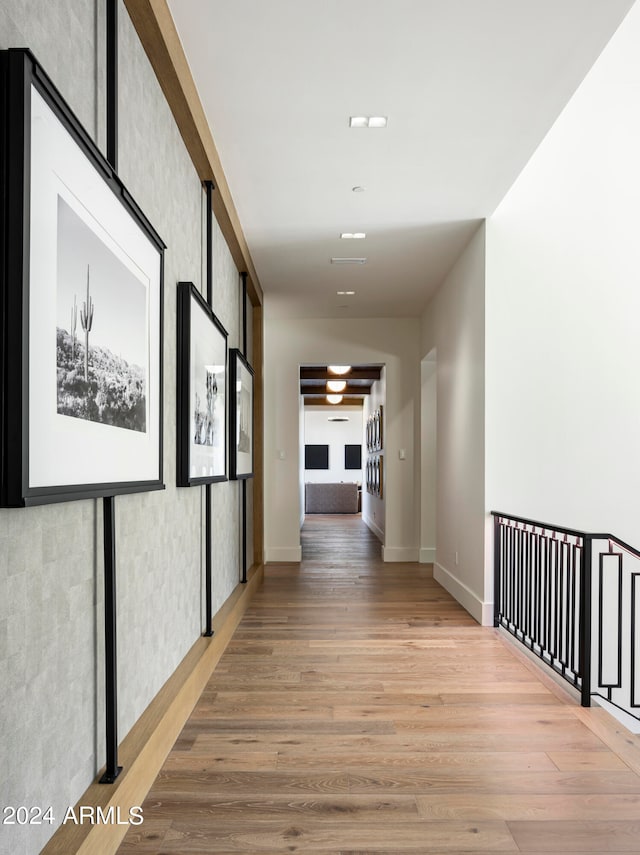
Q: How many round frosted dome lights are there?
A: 3